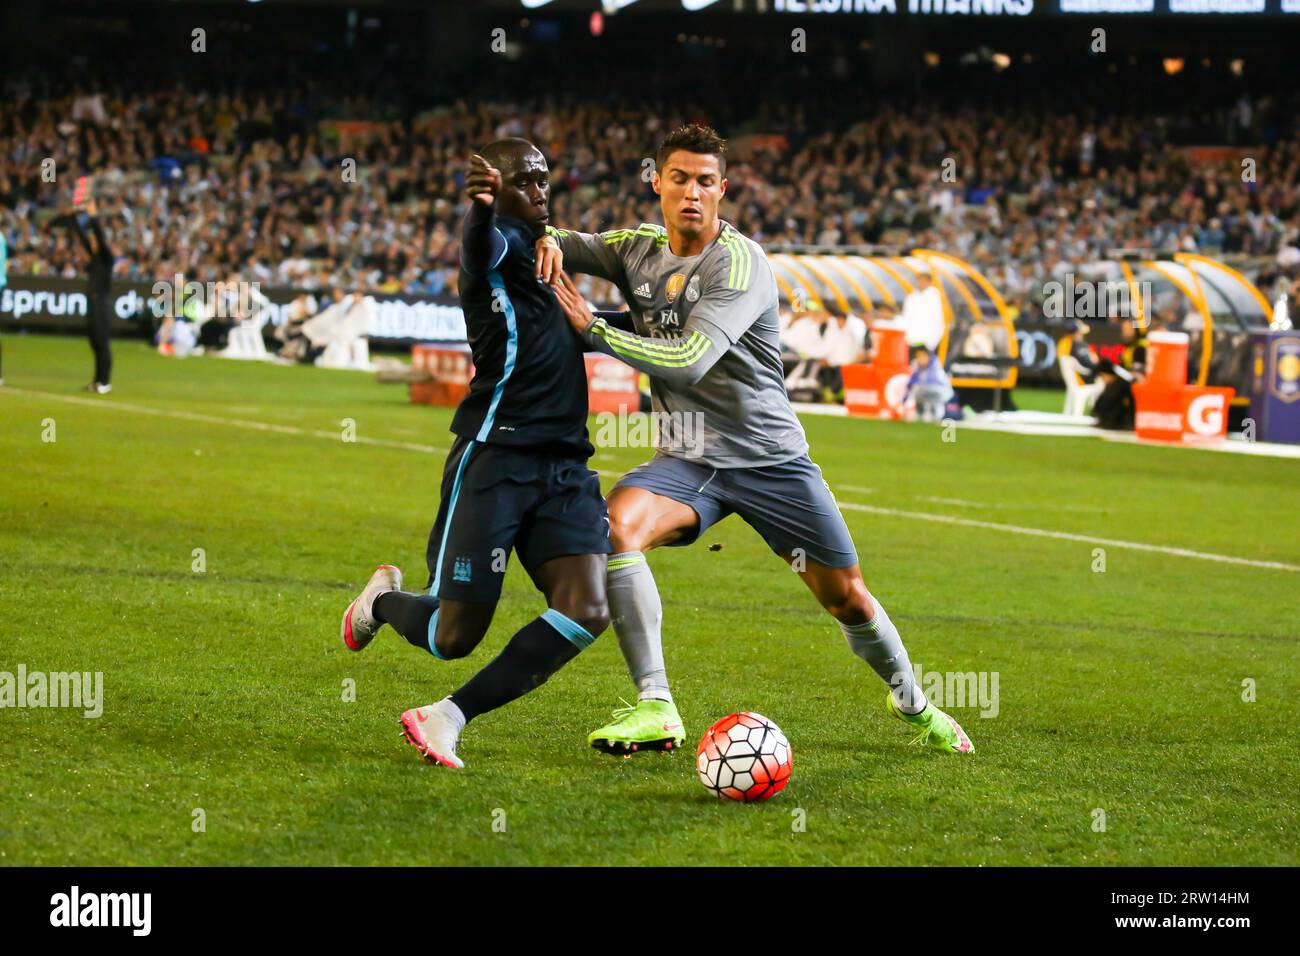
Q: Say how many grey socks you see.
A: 2